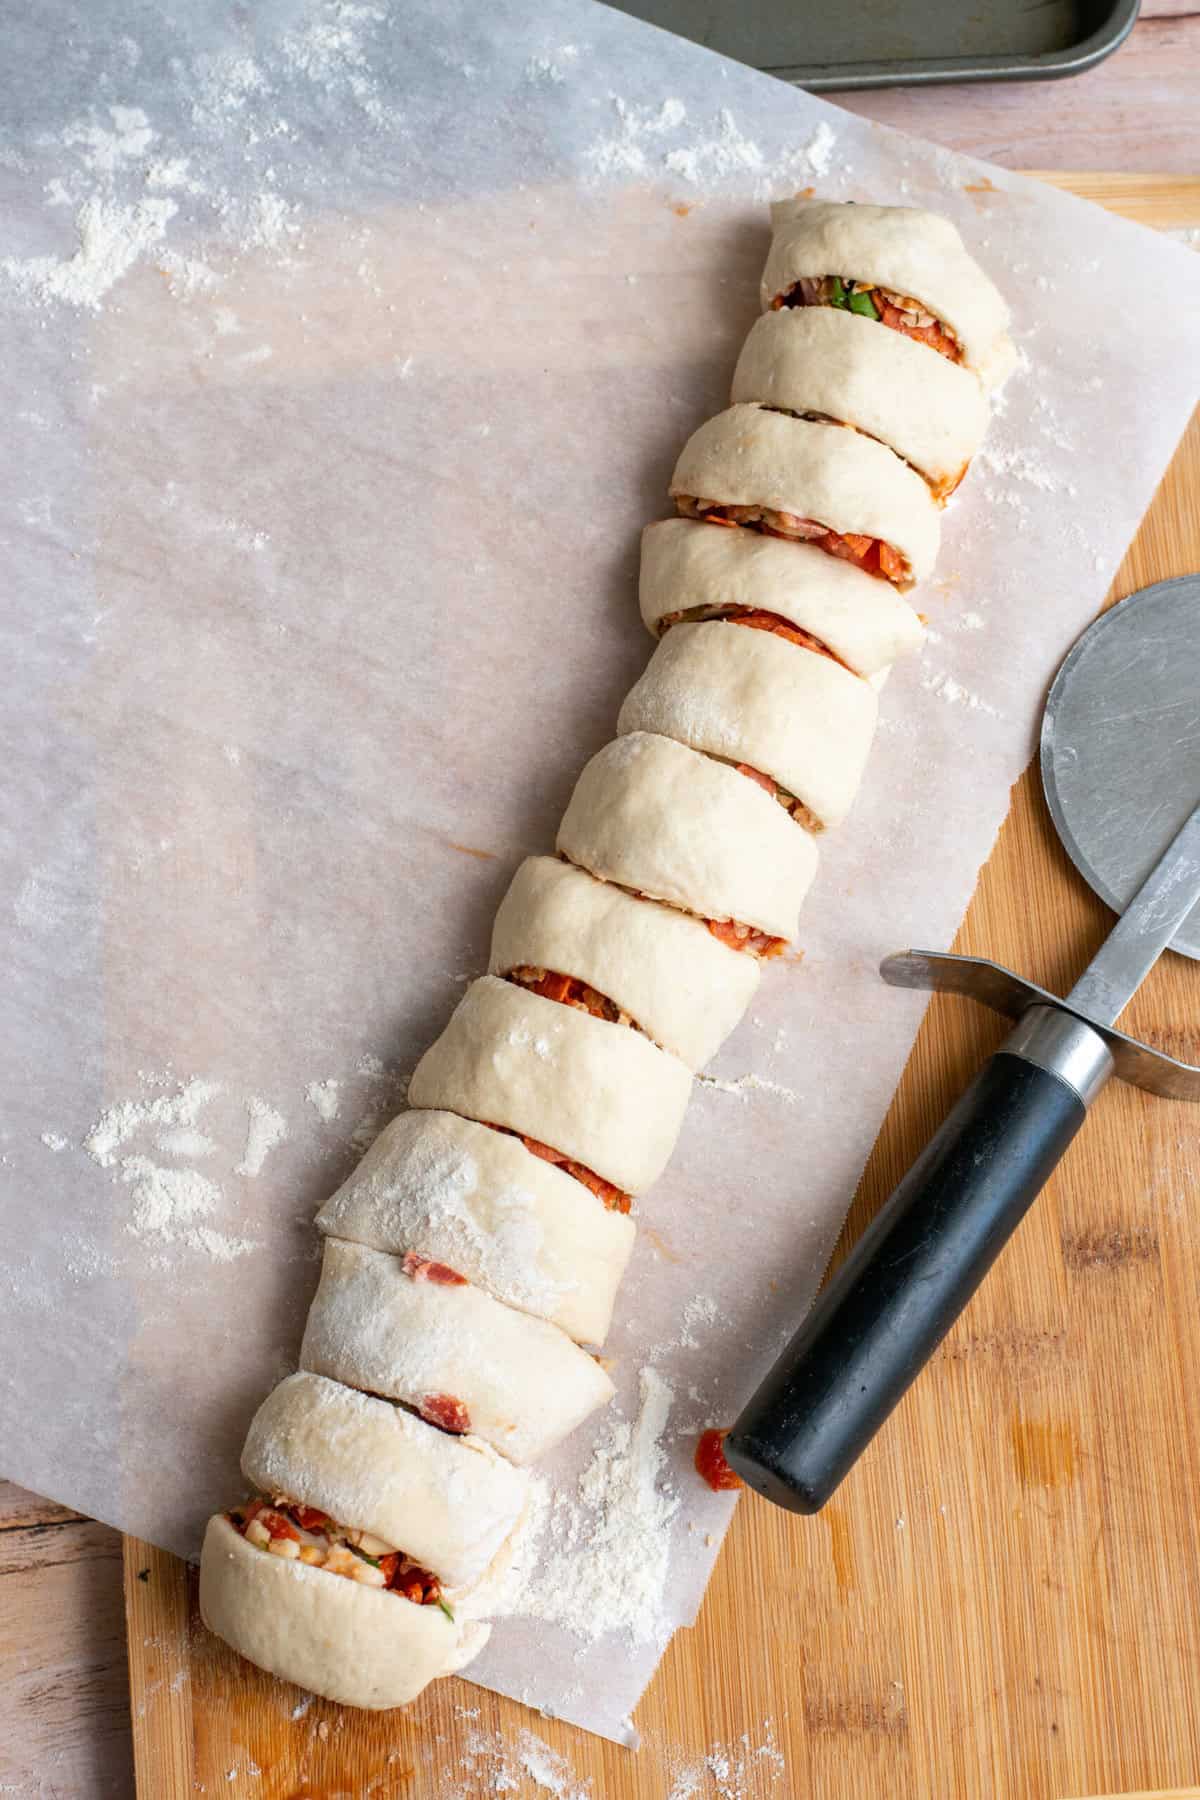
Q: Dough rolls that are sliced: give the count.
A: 12